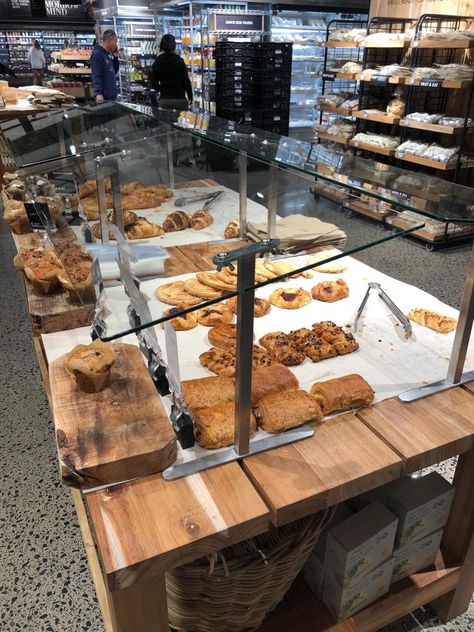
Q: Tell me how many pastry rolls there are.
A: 5